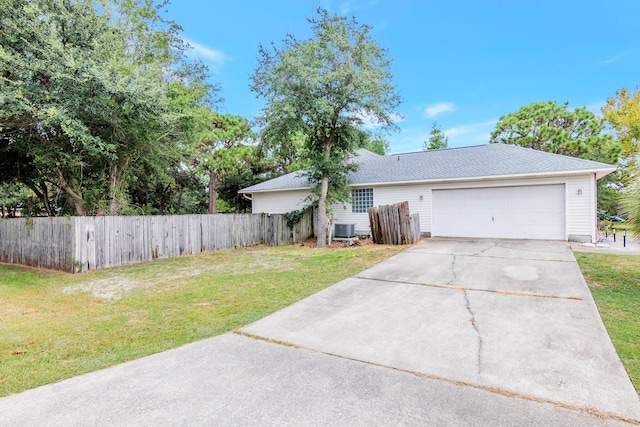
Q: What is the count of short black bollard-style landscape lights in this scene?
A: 3